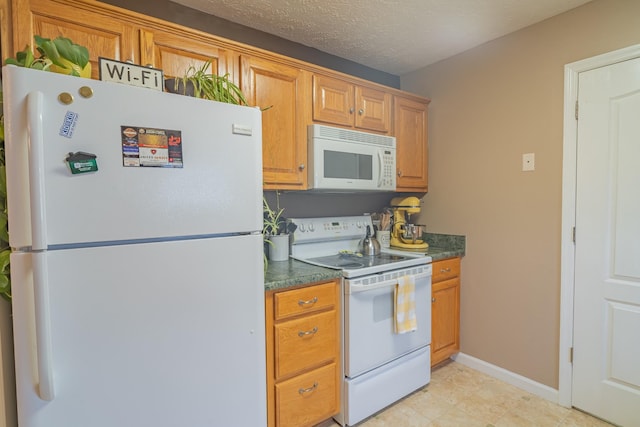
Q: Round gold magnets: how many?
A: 2